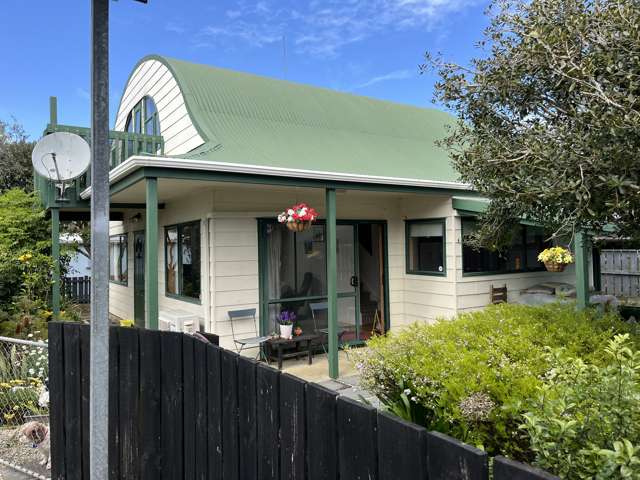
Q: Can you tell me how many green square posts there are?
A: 4